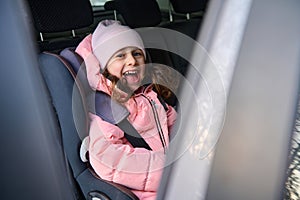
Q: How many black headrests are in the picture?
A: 3